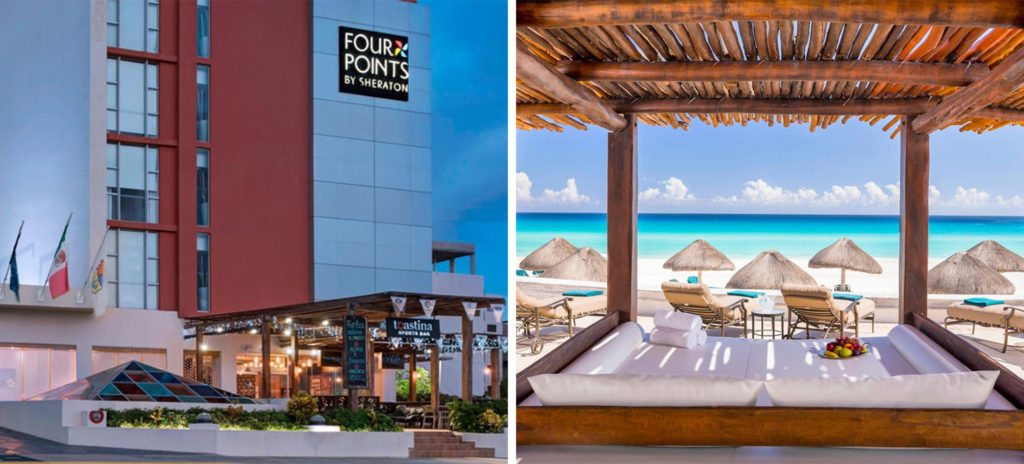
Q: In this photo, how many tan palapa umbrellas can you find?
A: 7